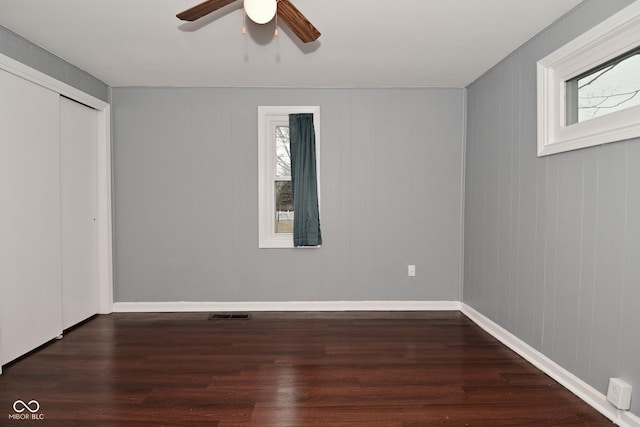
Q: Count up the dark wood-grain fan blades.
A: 2